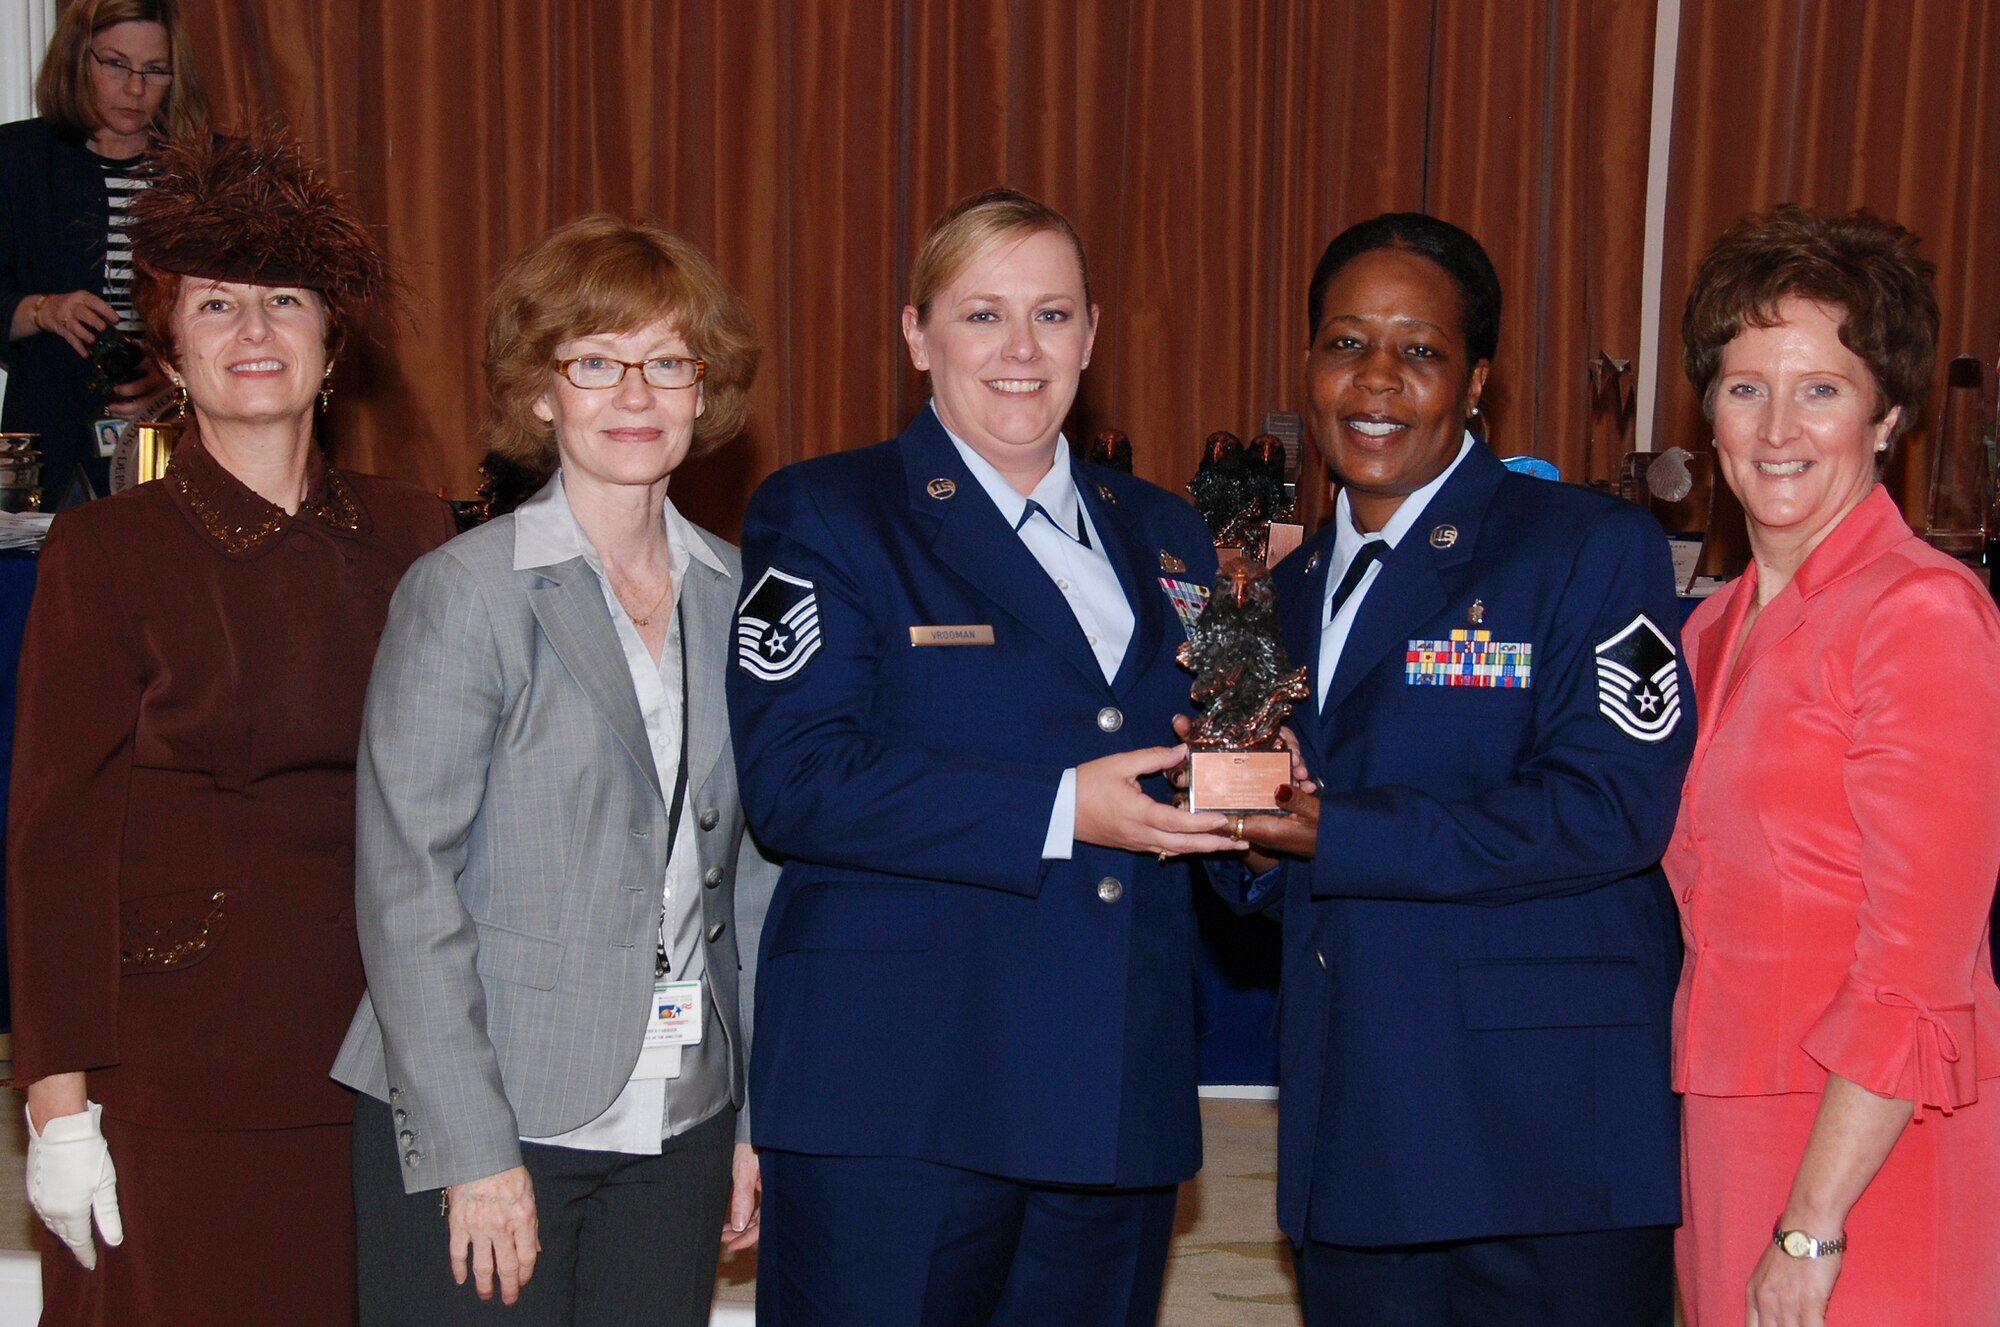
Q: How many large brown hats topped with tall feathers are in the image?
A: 1